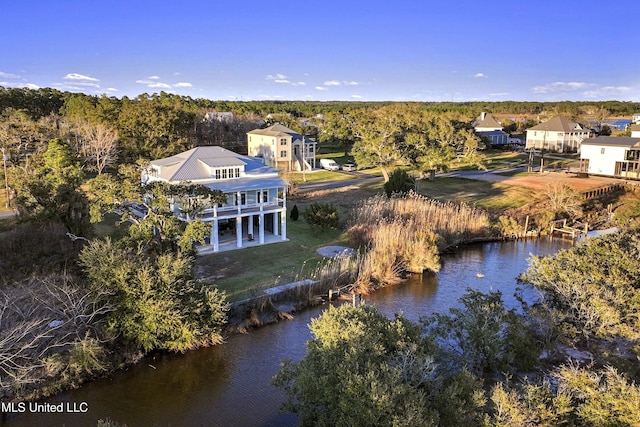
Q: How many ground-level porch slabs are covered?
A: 1